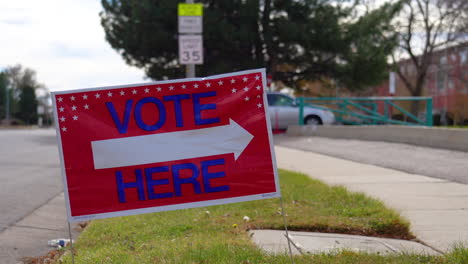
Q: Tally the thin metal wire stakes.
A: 2